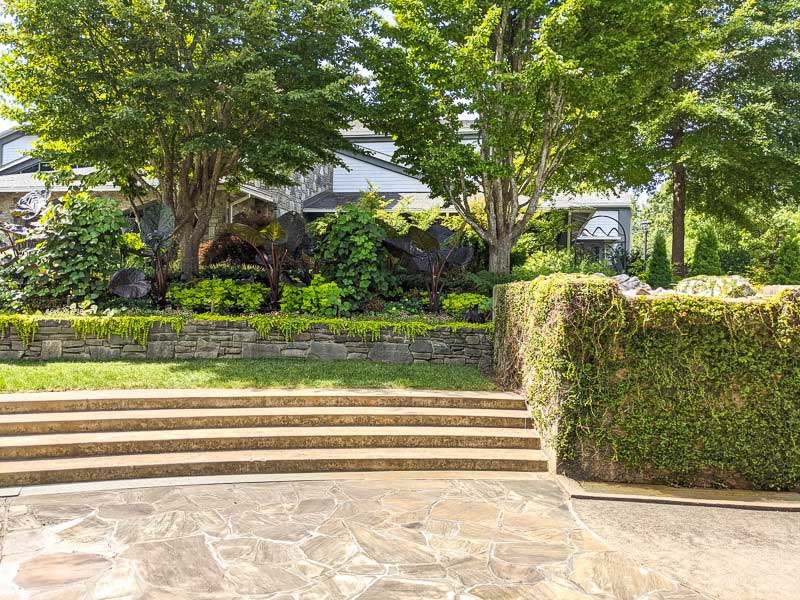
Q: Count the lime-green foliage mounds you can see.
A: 3